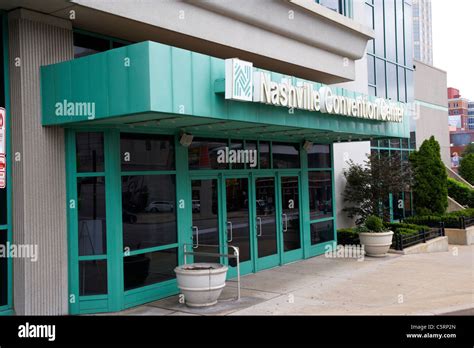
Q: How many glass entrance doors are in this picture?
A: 4